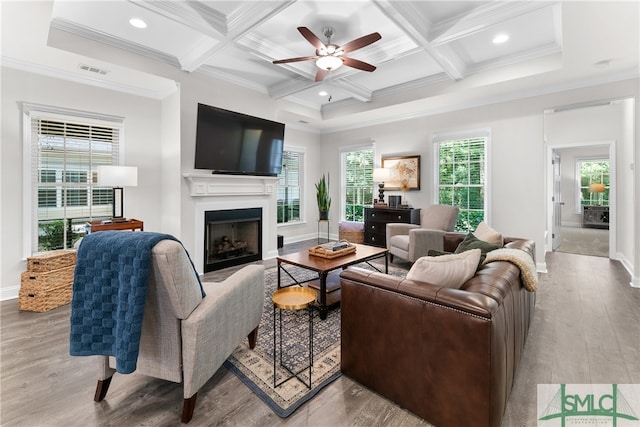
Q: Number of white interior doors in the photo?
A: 1